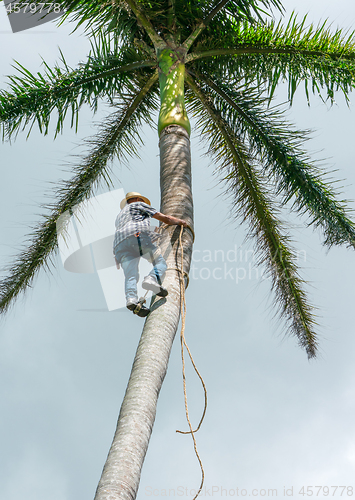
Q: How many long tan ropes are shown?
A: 2